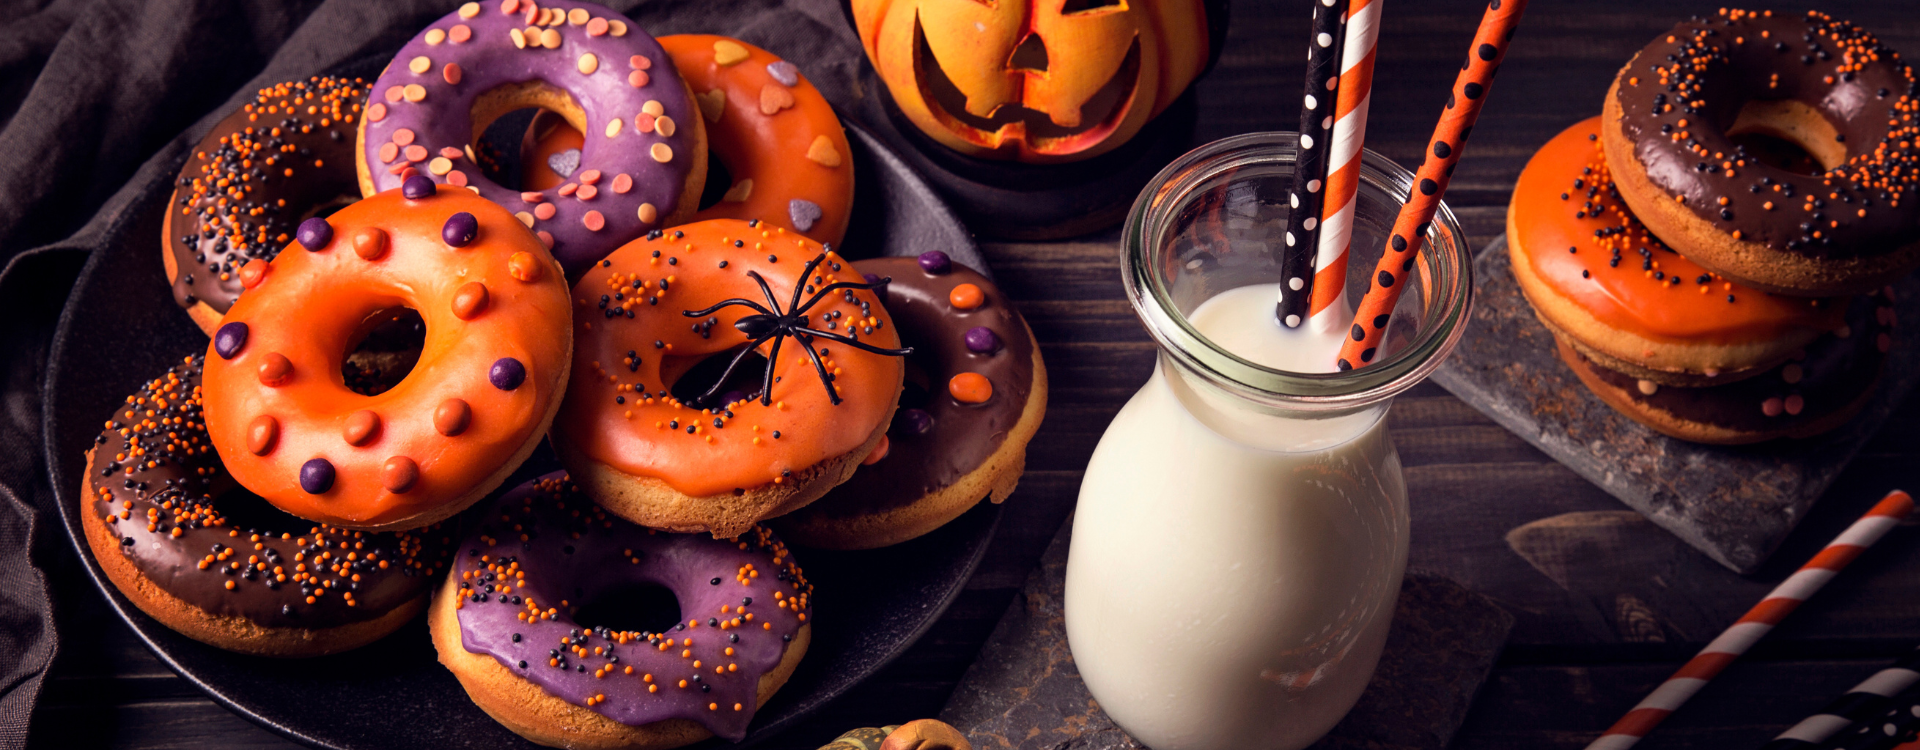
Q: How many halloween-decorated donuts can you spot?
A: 11